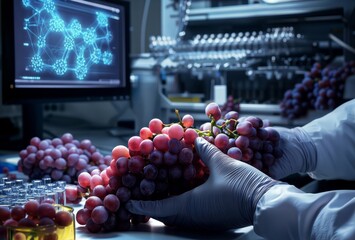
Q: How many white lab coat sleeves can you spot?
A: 2